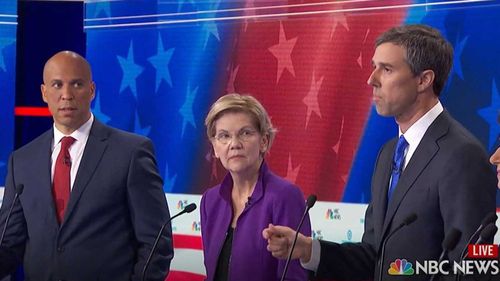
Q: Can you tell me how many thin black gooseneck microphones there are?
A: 7